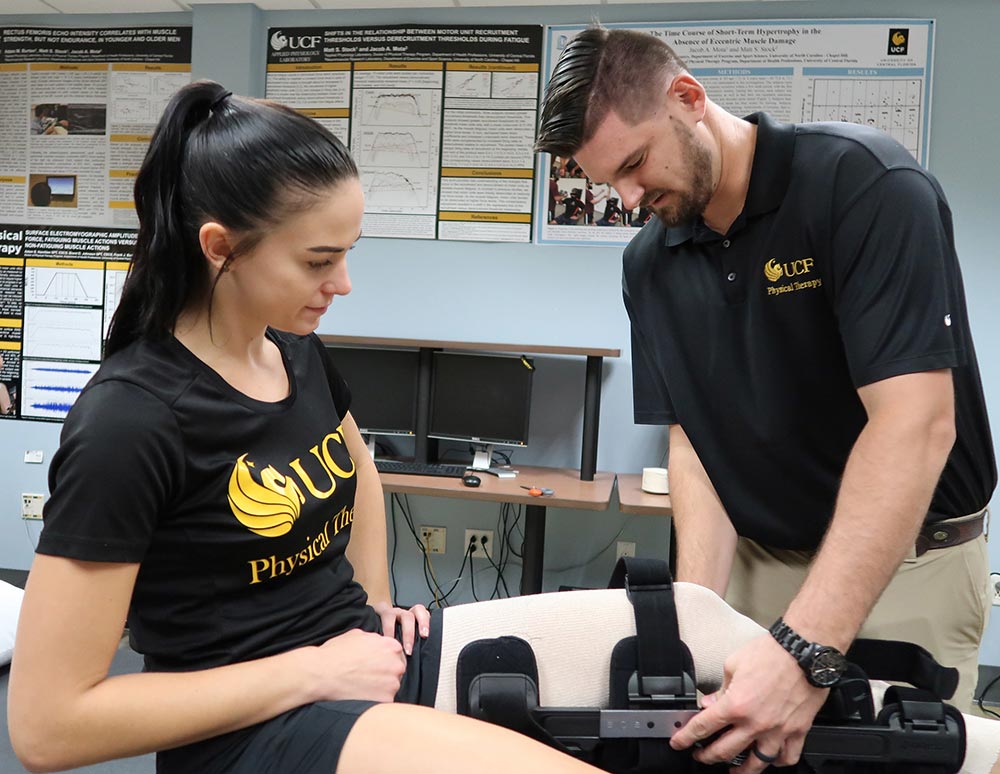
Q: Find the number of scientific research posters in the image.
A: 4